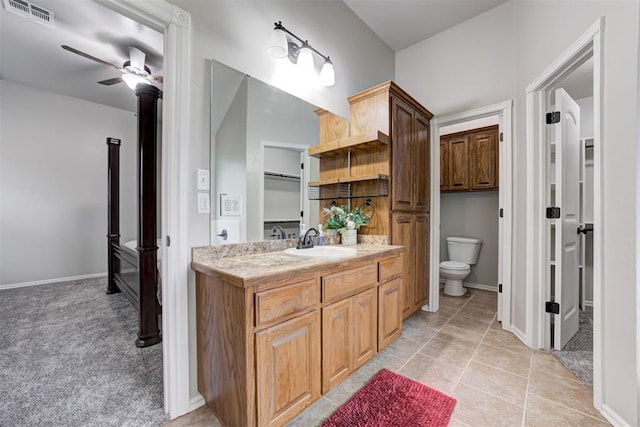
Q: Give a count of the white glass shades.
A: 3